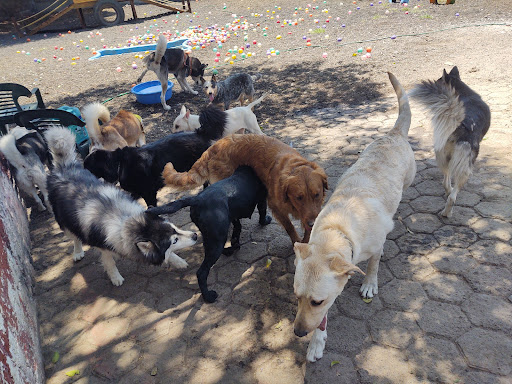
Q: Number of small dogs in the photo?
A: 2